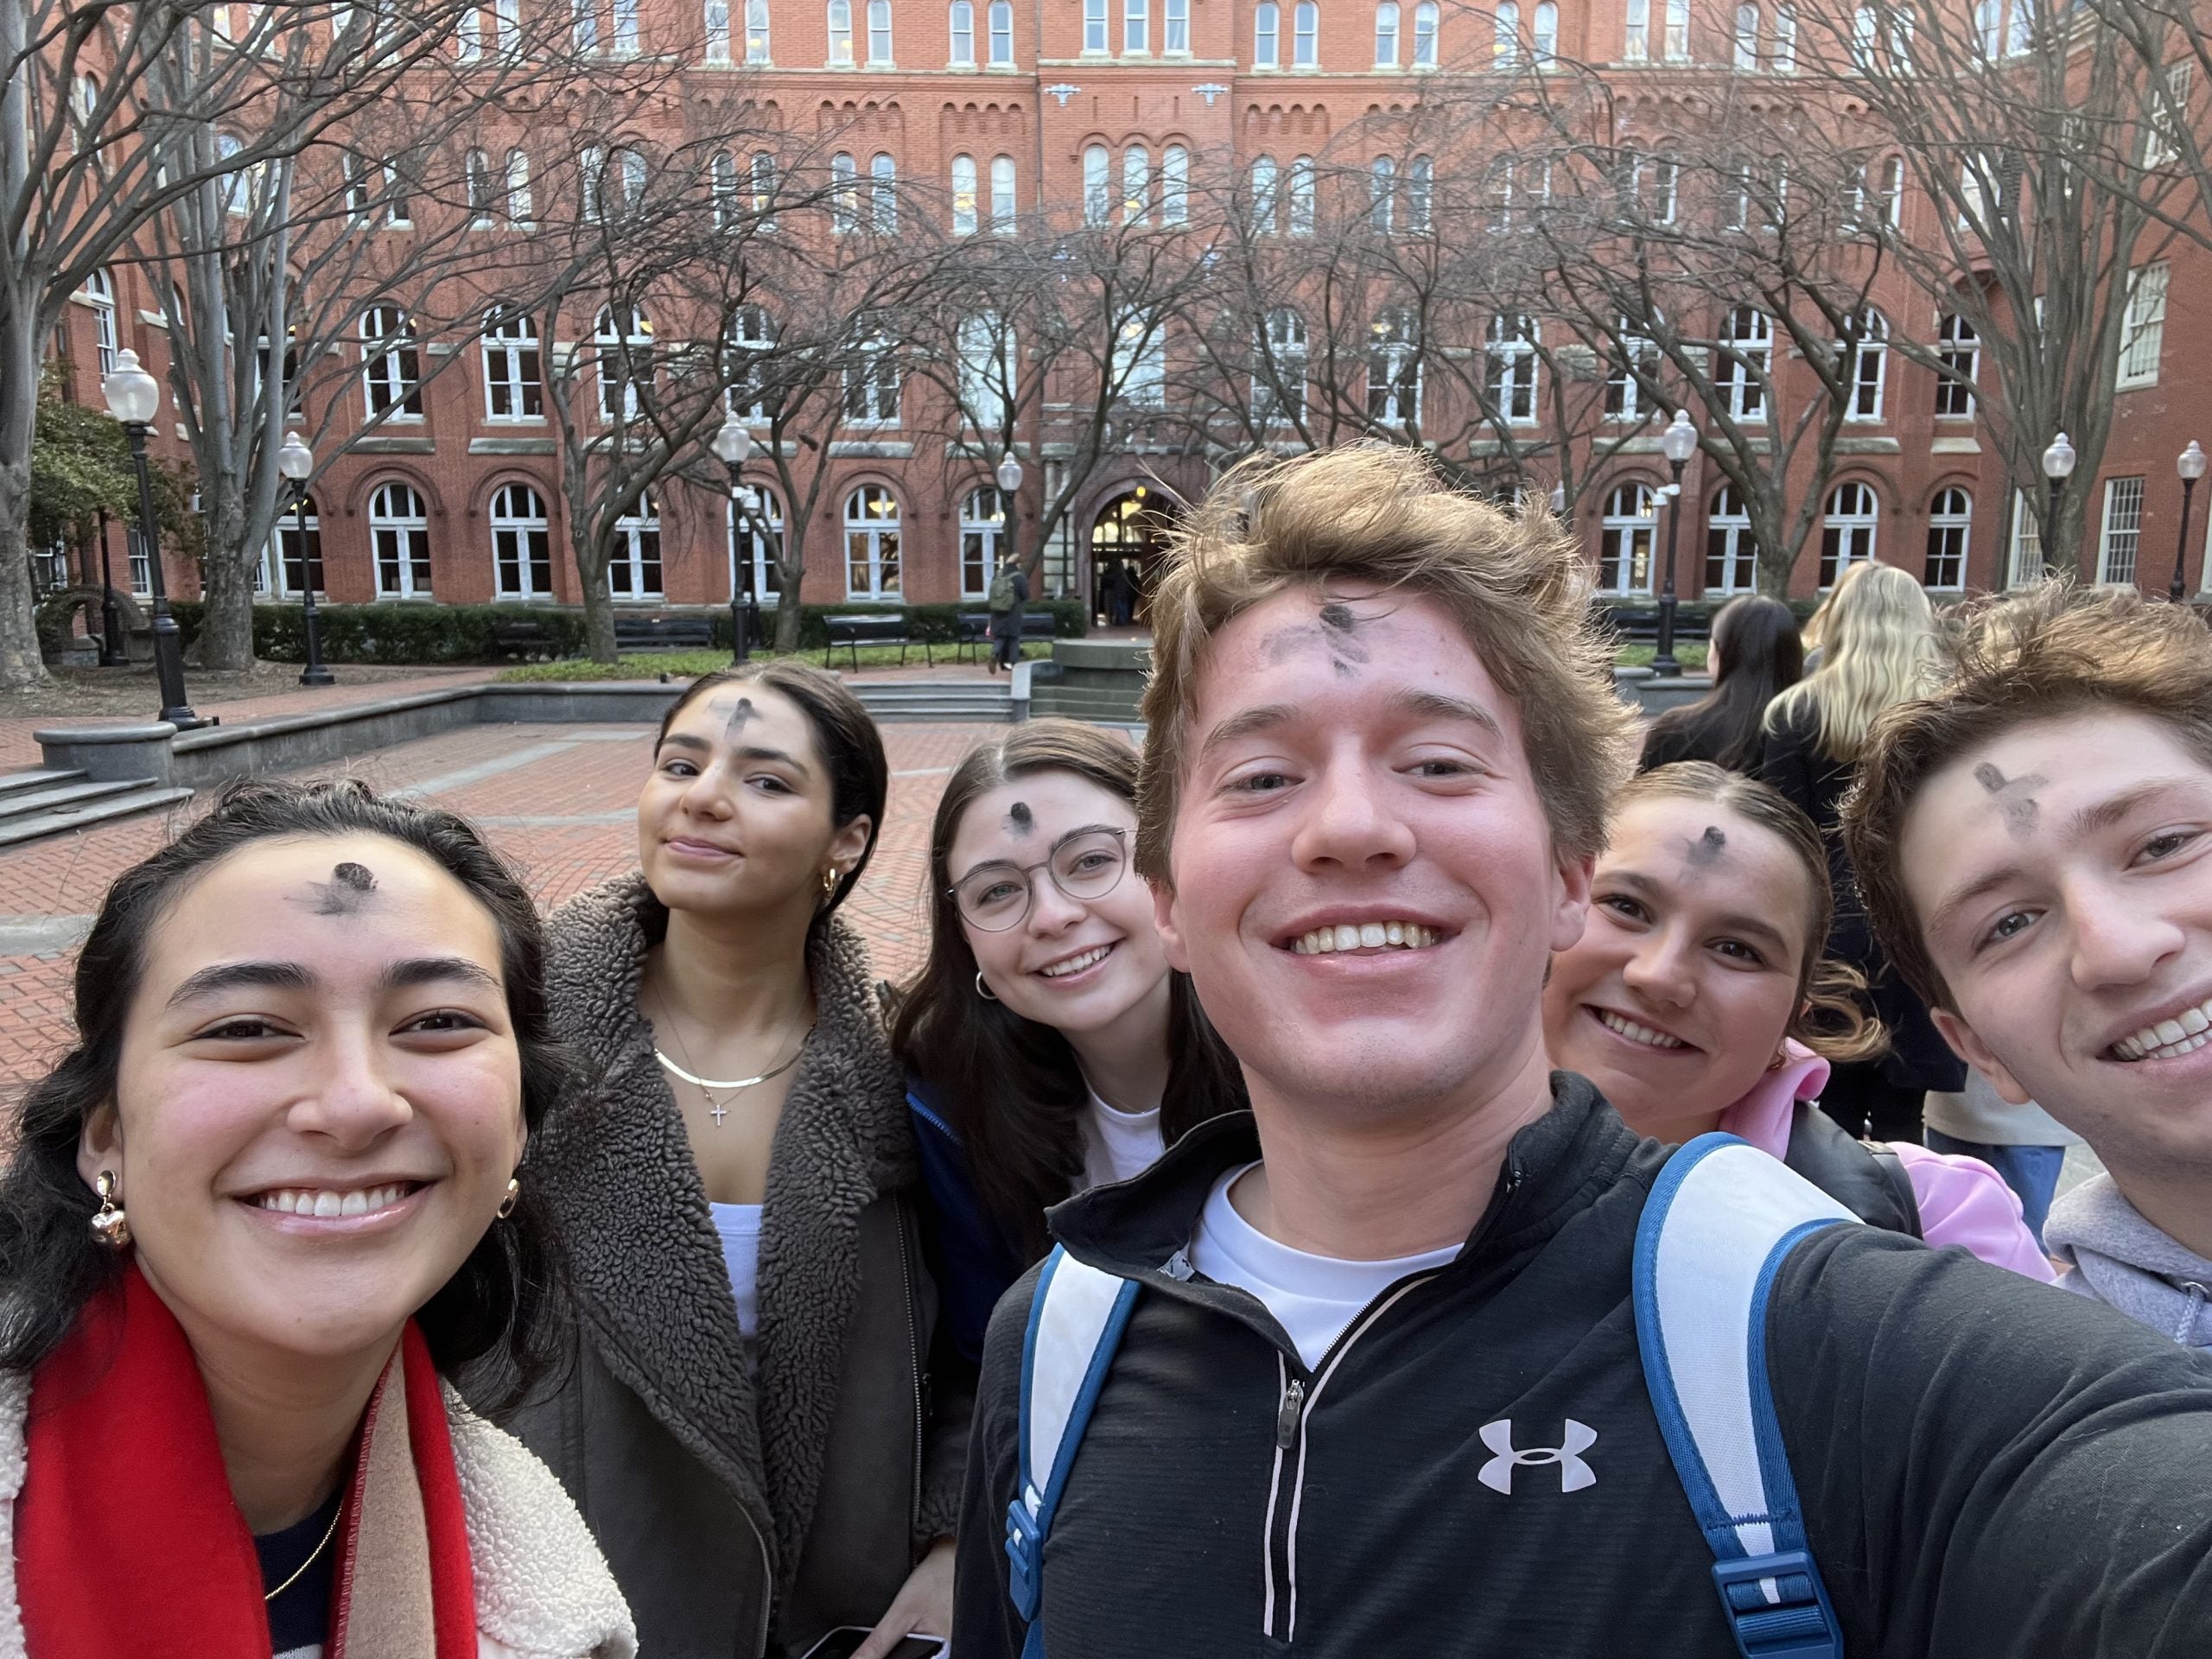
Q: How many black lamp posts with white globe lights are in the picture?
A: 7